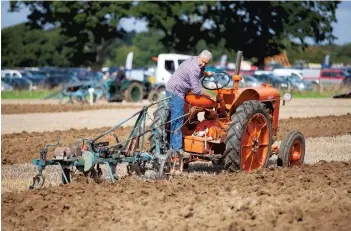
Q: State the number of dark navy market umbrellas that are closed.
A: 0